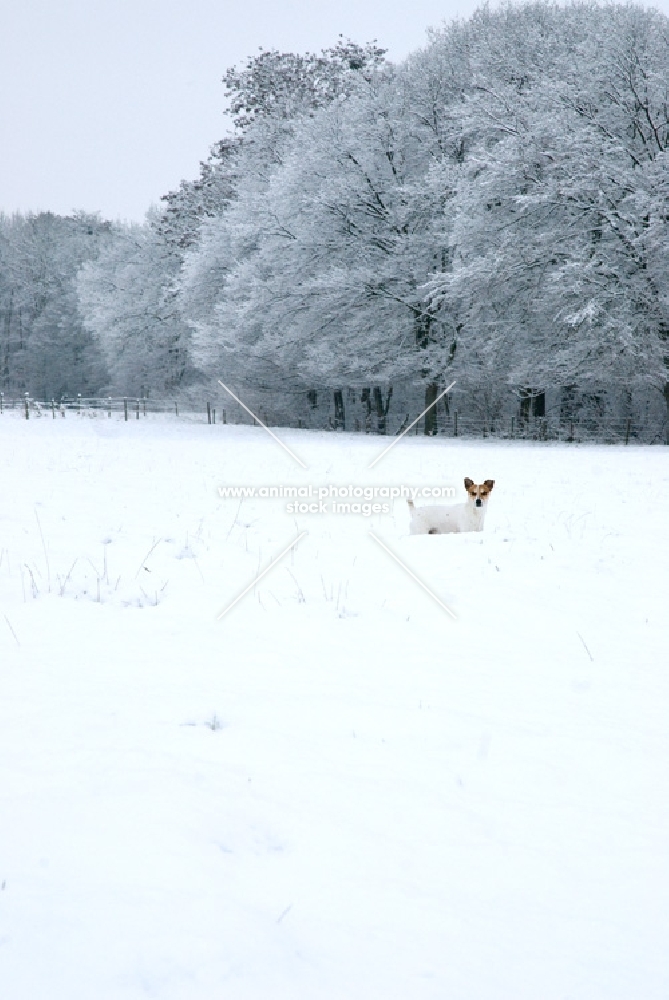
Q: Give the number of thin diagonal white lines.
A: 4